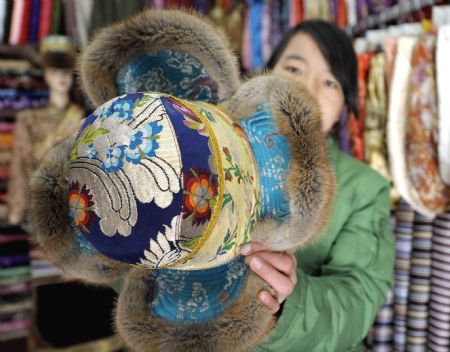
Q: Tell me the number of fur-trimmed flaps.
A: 4